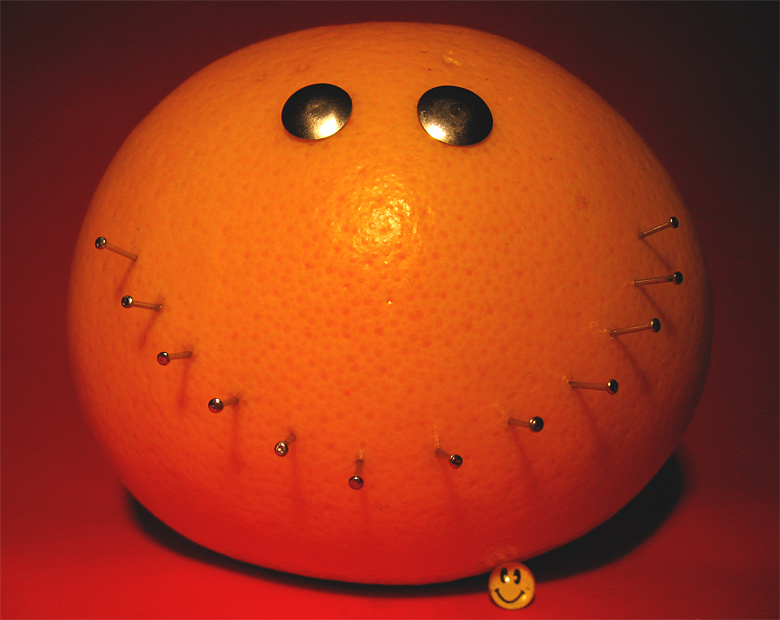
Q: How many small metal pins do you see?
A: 12